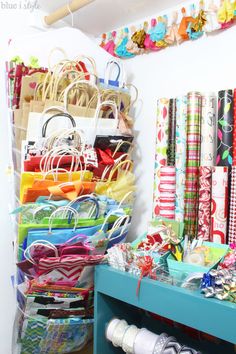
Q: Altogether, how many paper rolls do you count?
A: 11